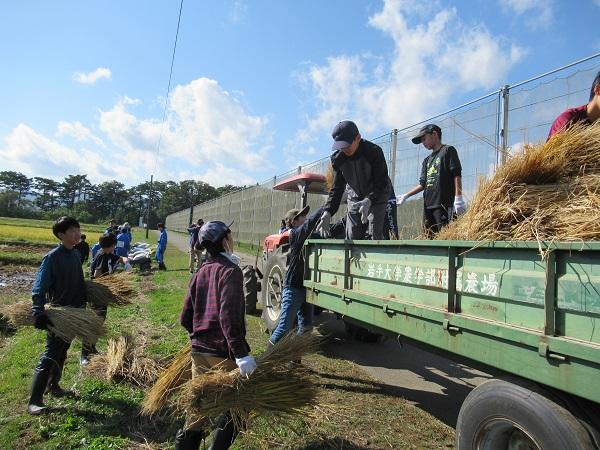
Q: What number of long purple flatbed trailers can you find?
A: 0